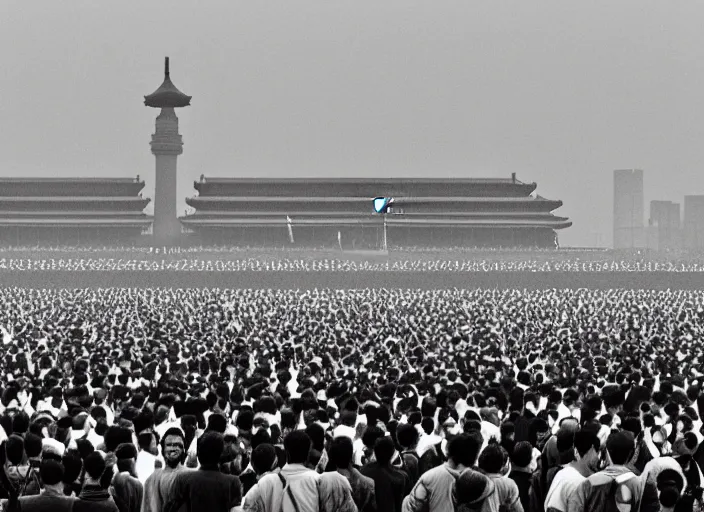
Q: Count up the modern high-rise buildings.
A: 3